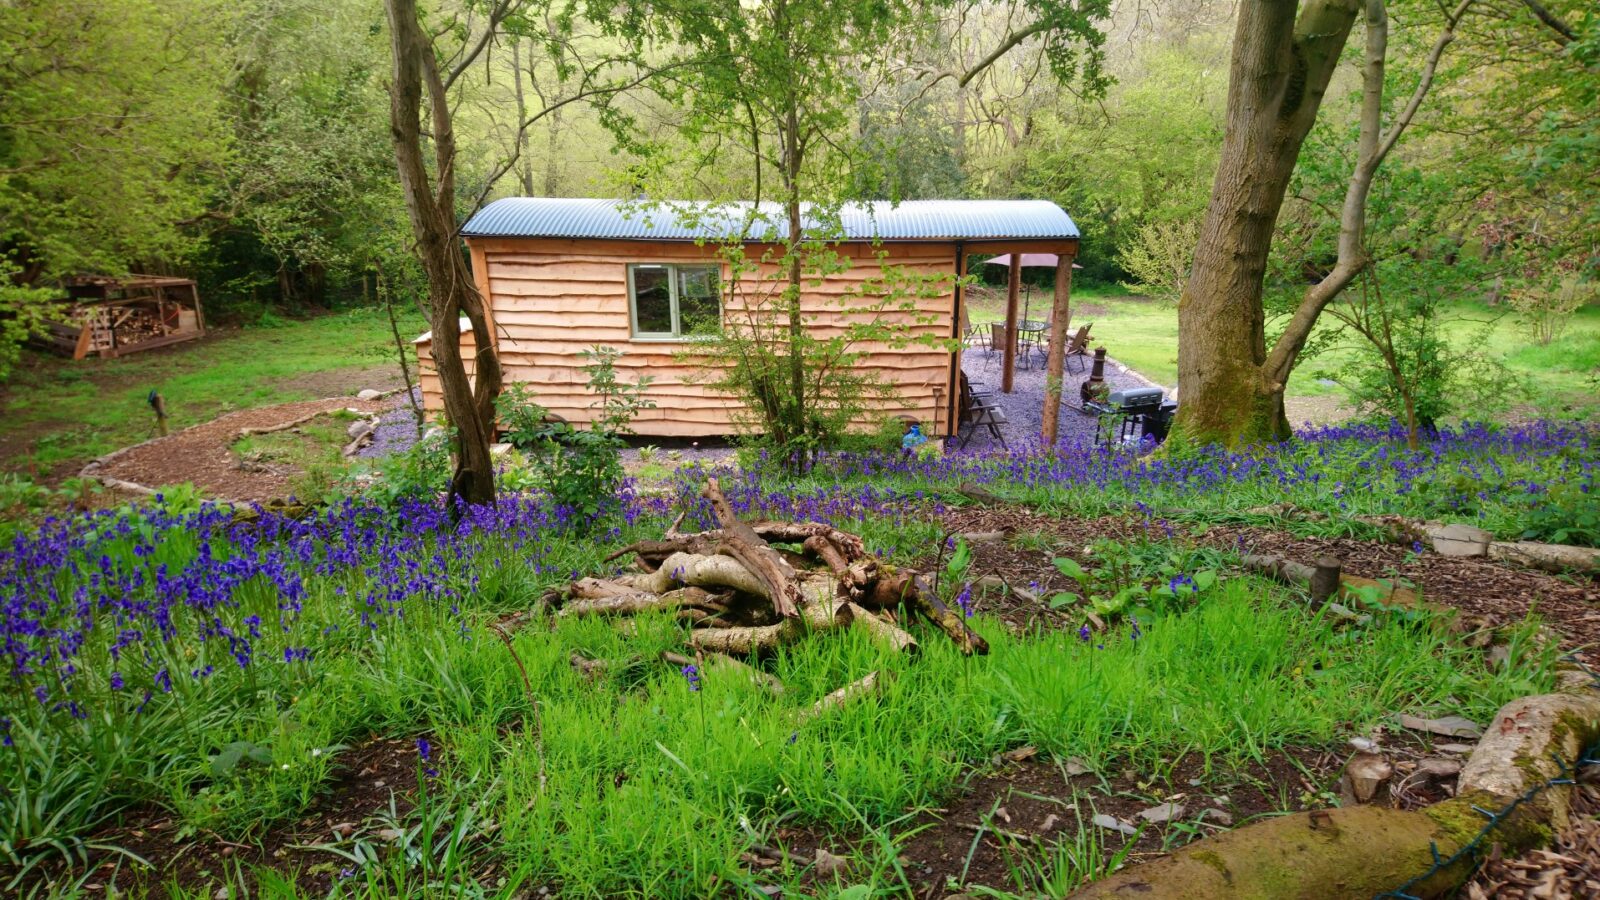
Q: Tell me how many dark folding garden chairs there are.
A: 6